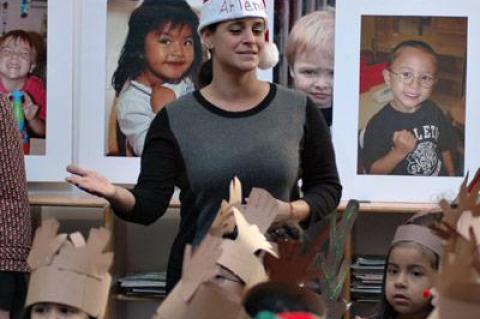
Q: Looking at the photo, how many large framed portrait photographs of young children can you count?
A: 4